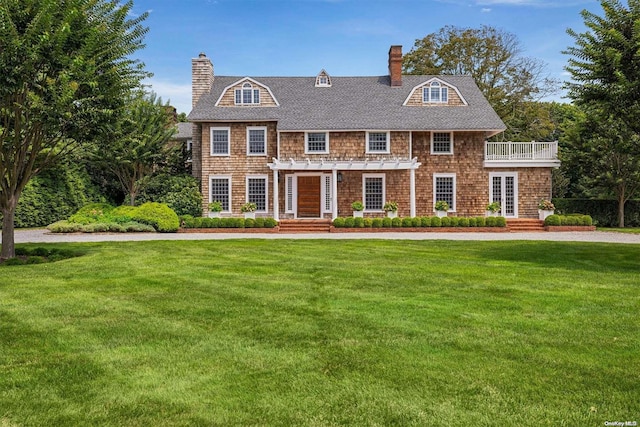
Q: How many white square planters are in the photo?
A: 7